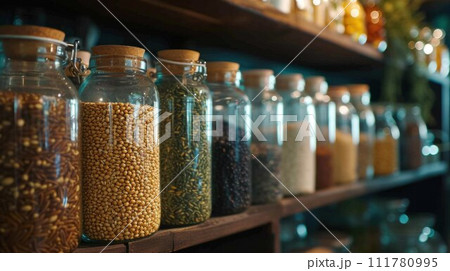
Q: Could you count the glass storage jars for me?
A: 11